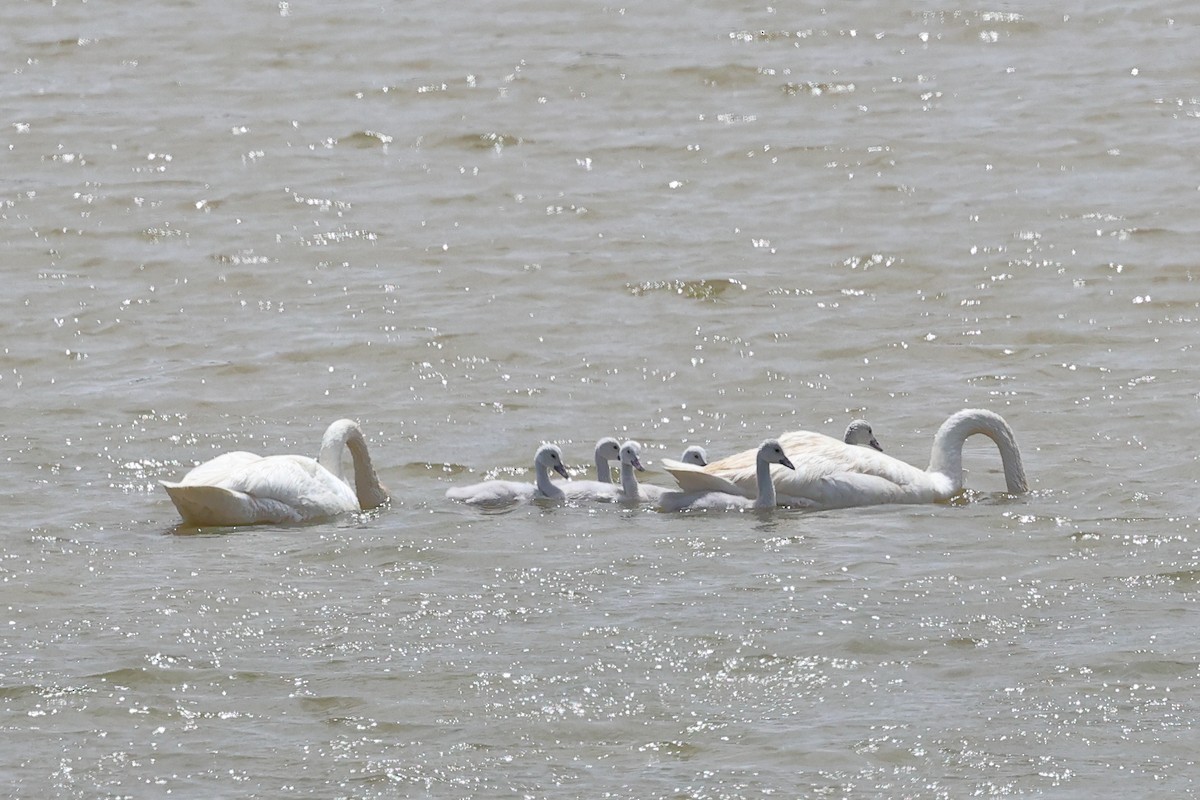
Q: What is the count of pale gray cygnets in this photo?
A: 6